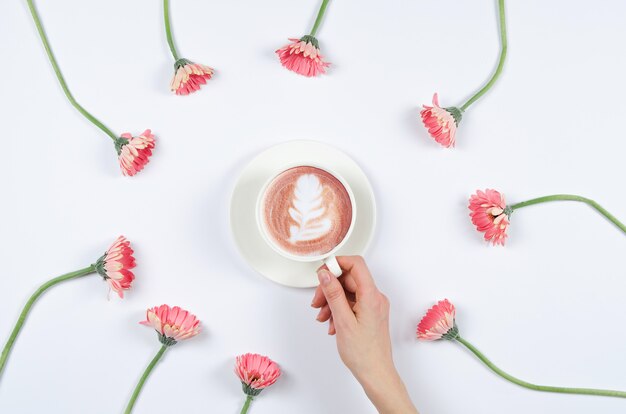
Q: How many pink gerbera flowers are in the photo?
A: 9